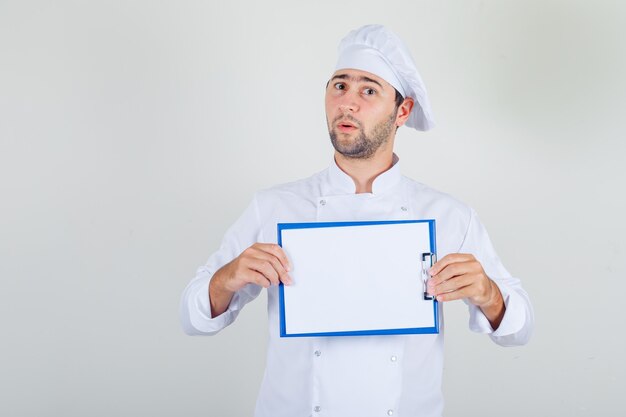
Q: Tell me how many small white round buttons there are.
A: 6